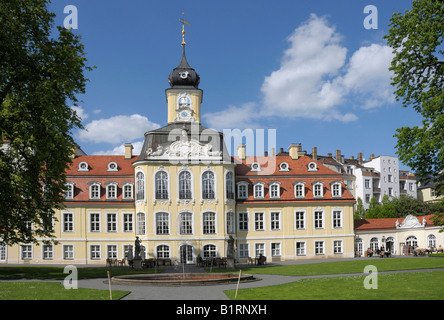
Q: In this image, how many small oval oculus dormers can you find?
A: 5